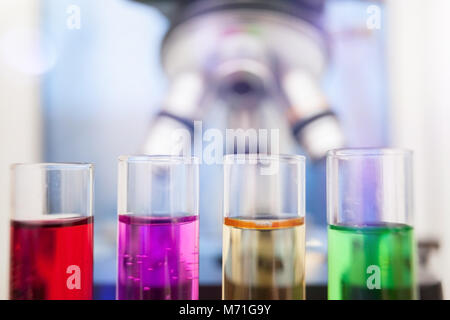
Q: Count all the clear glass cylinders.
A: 4